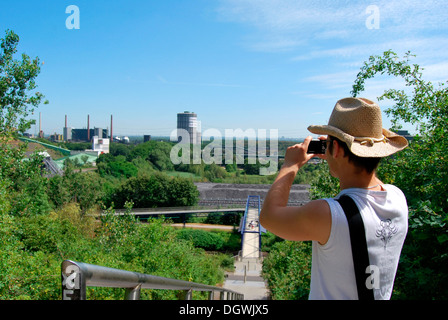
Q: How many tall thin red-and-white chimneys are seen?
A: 4